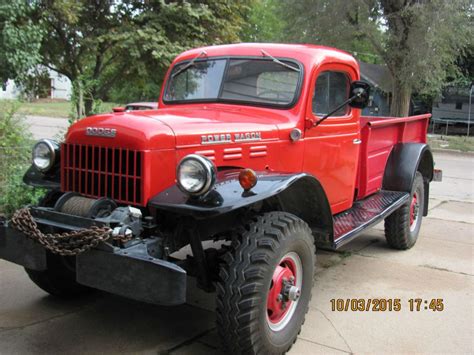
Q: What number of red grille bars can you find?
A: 11